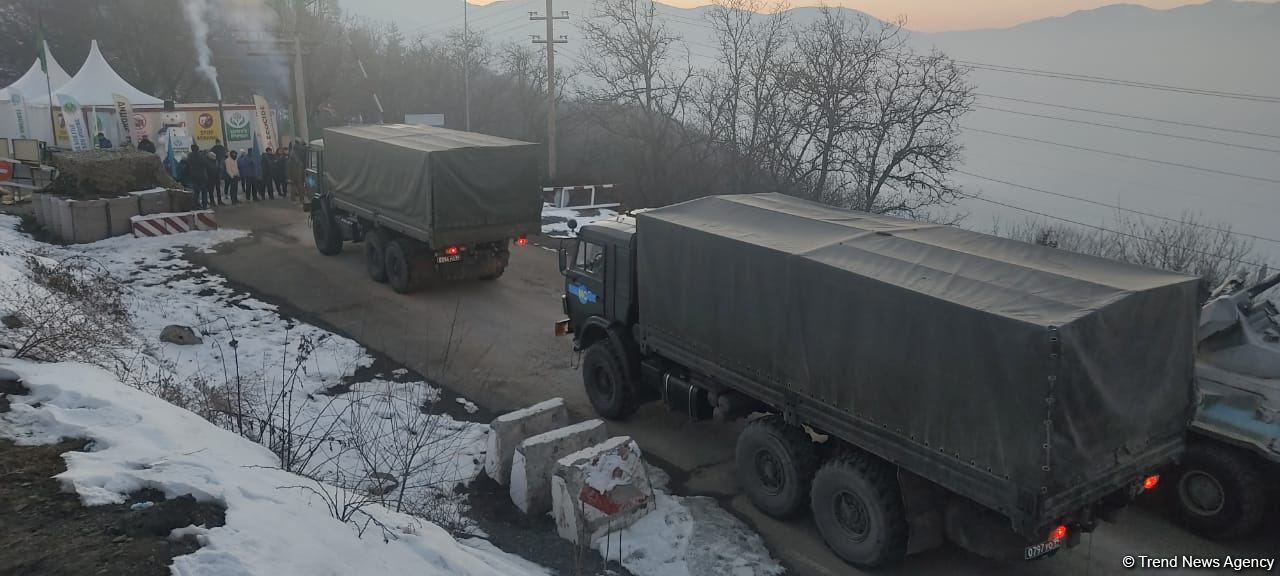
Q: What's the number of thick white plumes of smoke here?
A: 1